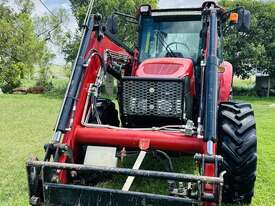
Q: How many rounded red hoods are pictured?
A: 1